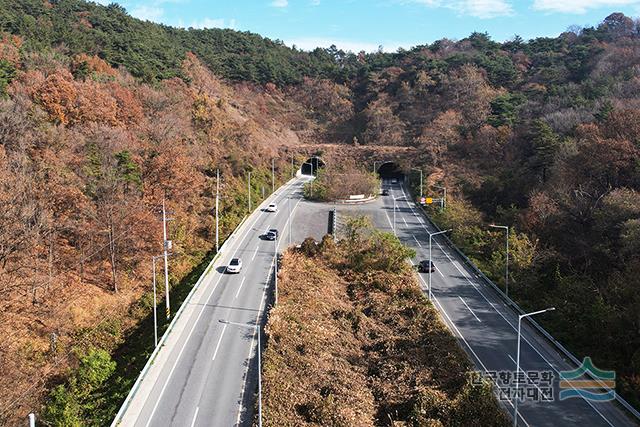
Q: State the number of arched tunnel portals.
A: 2